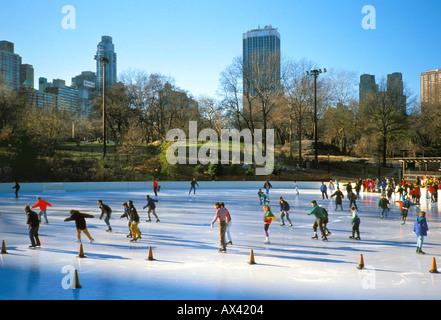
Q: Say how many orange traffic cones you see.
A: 7